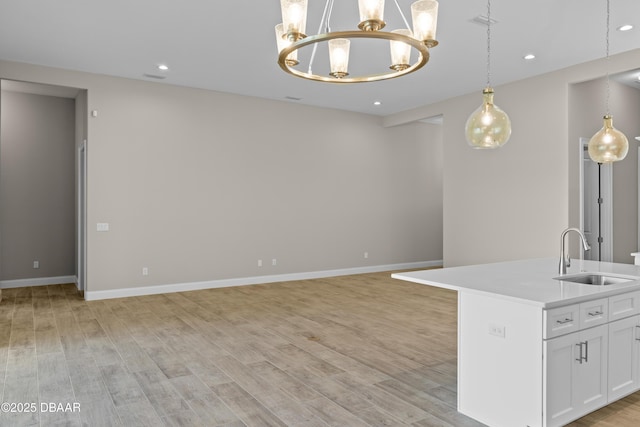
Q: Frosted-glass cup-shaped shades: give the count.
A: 6